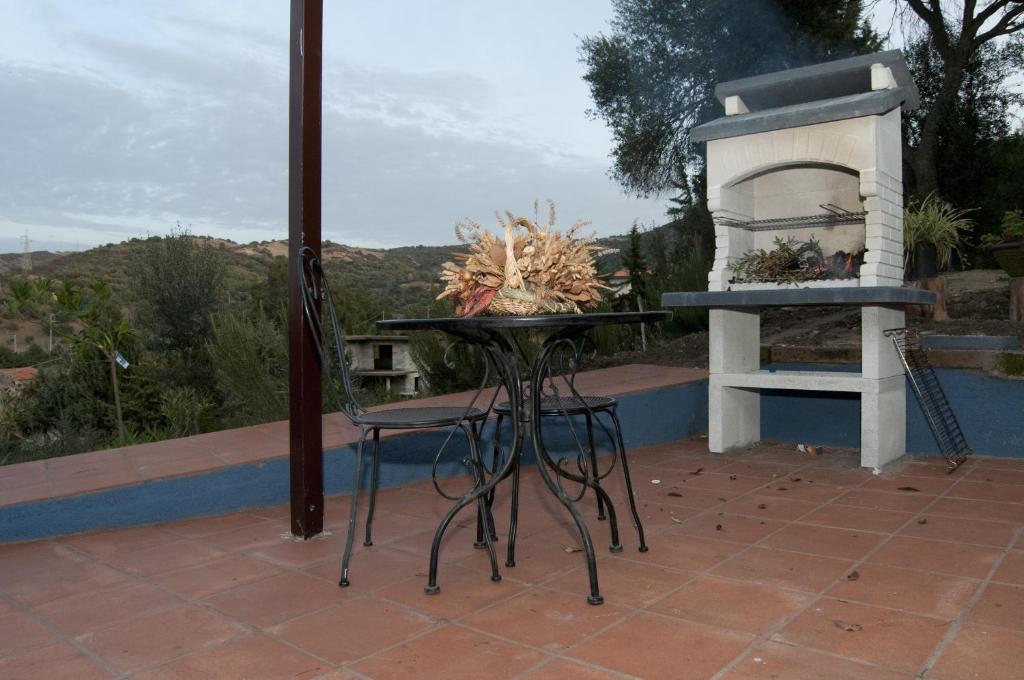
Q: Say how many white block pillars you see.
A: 2